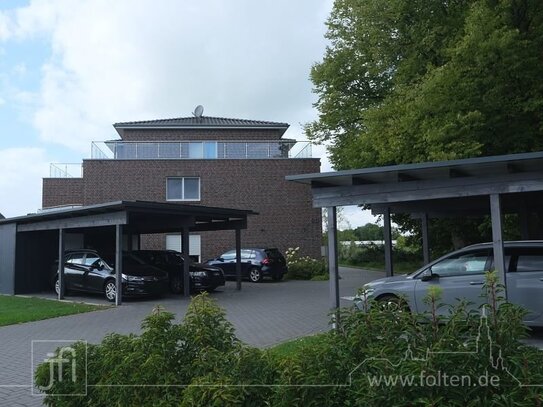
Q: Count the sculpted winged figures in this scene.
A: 0